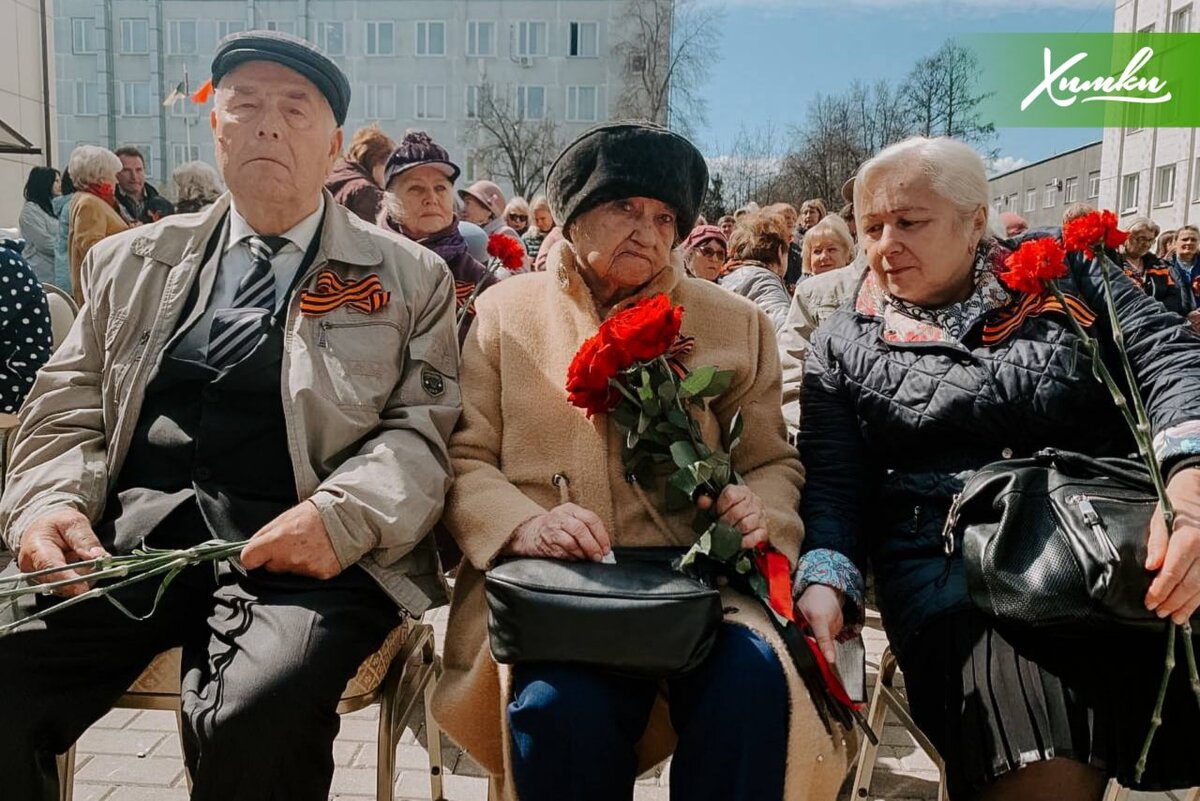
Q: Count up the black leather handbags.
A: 2